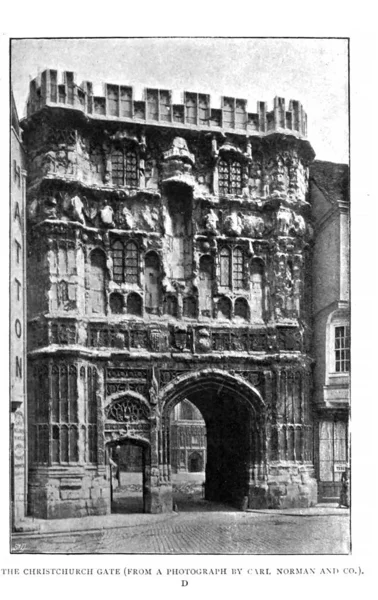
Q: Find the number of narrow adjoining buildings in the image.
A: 2